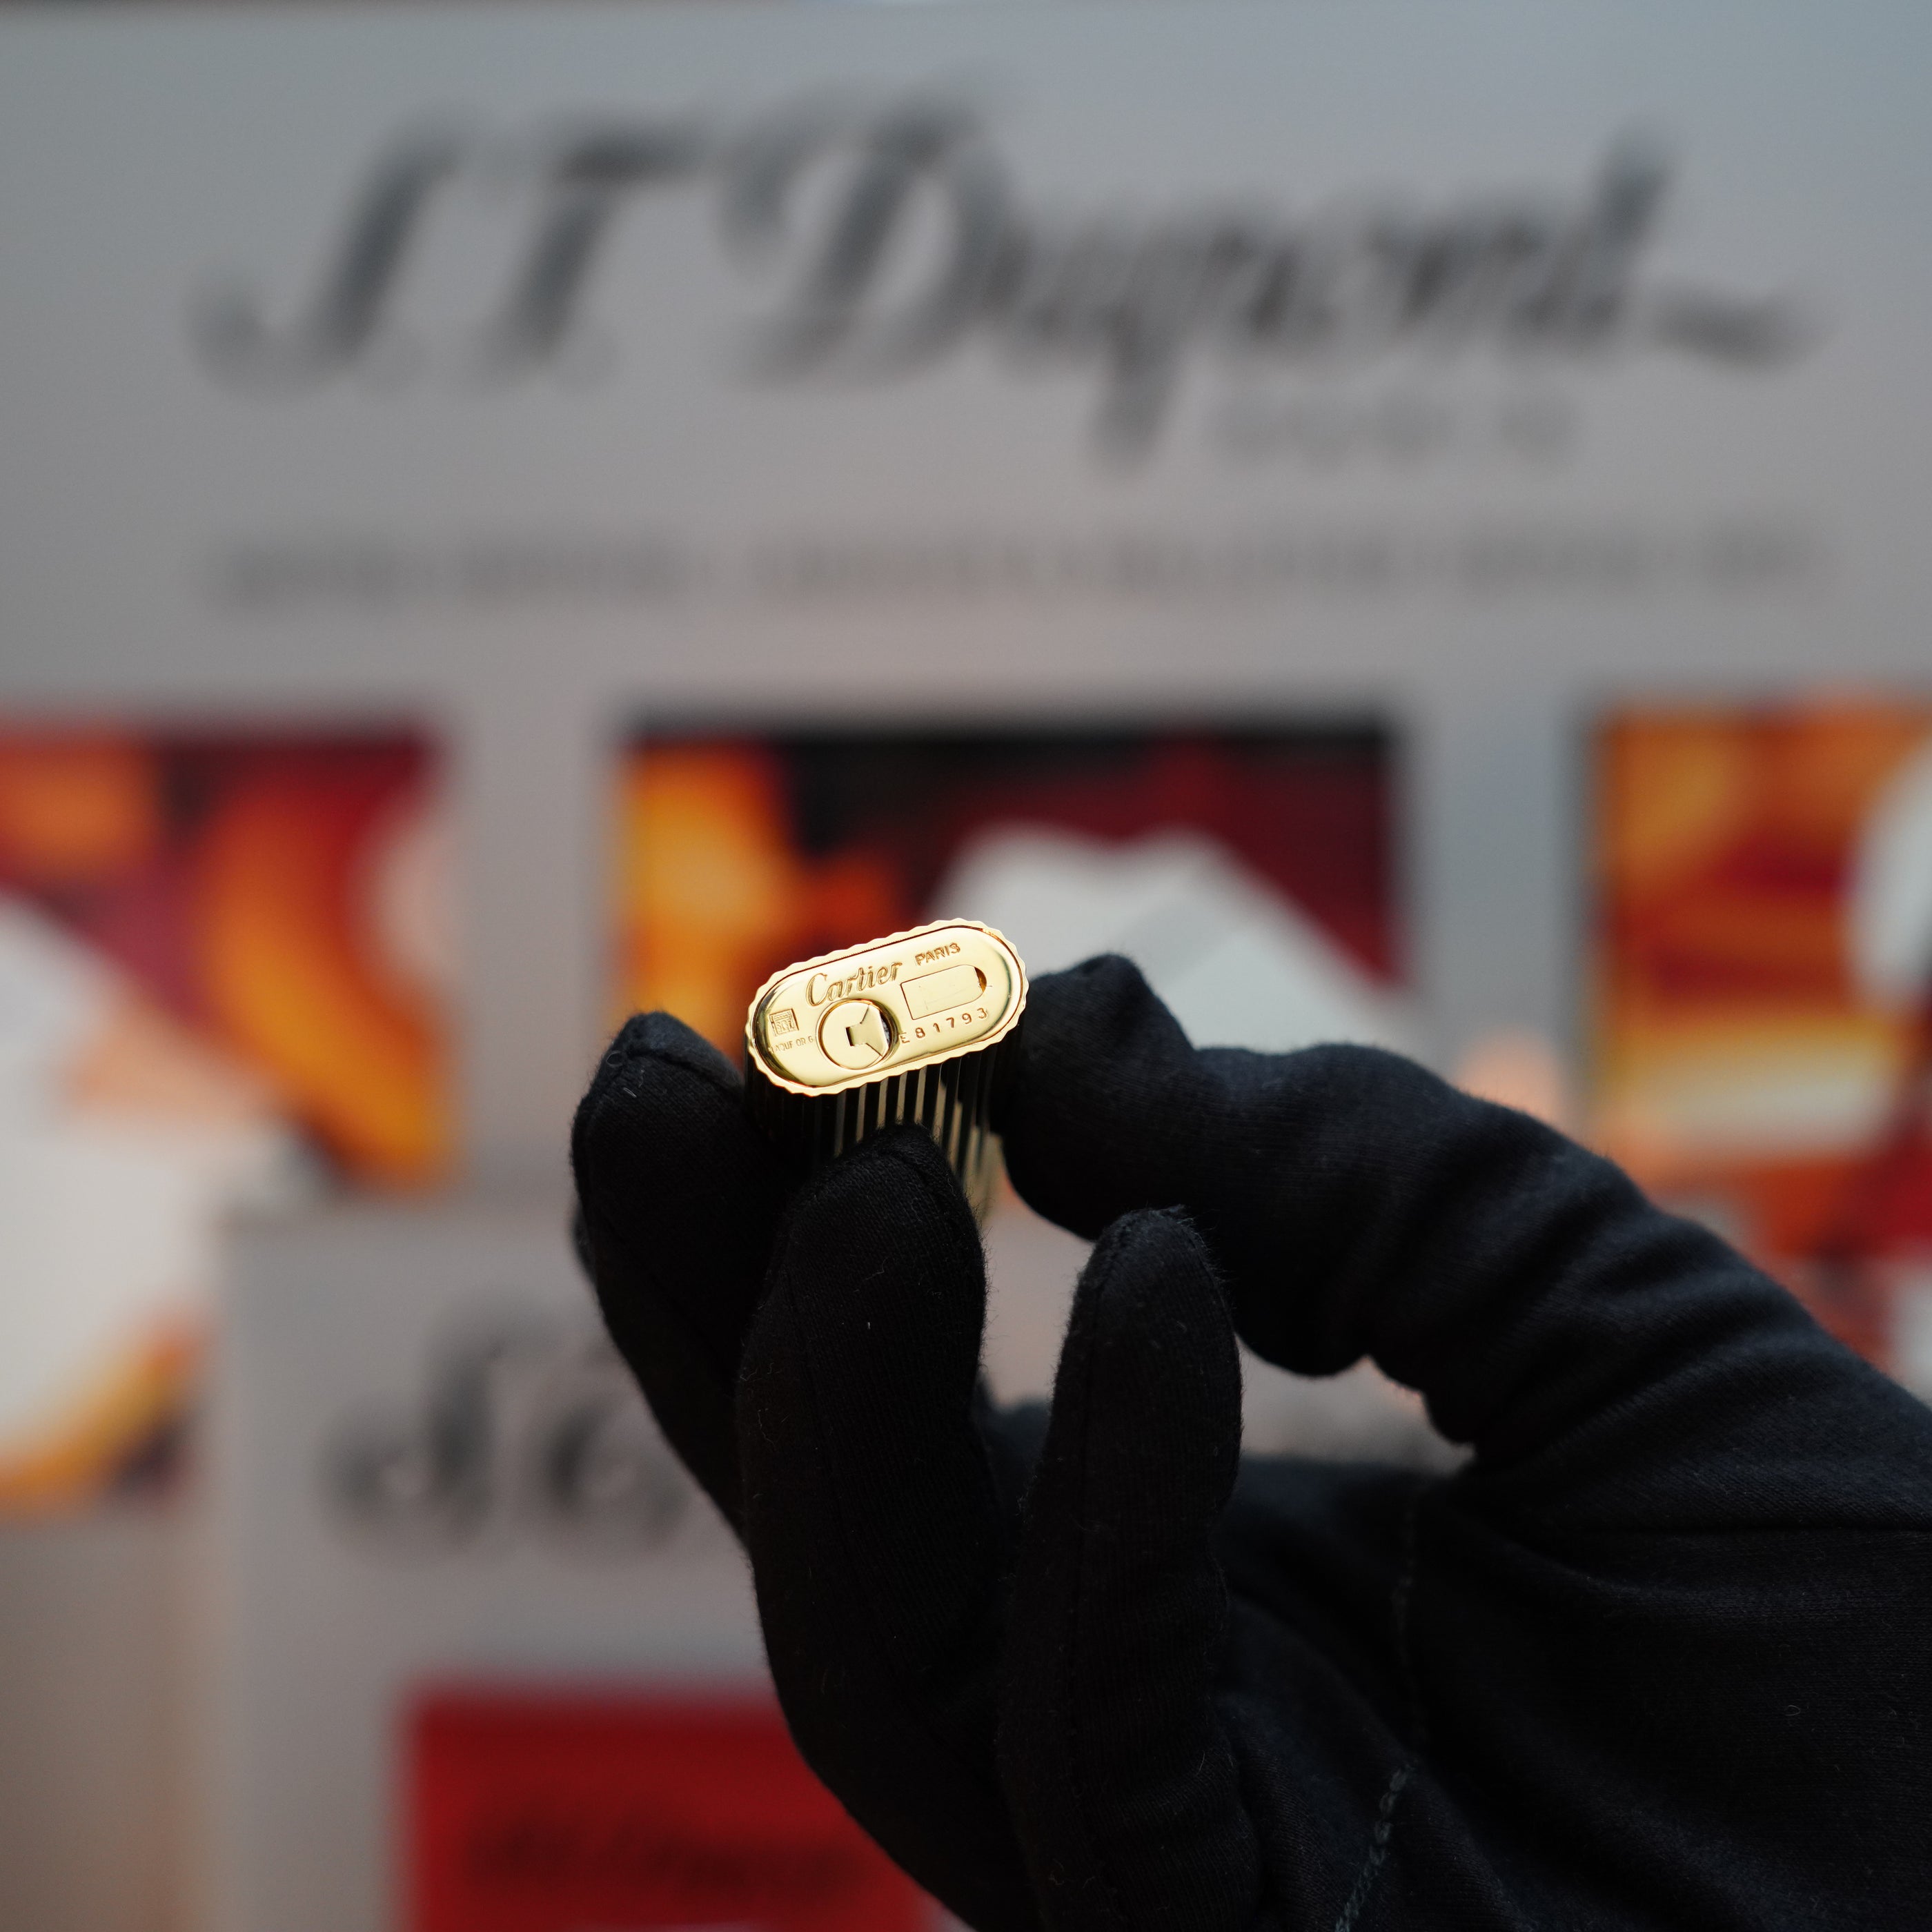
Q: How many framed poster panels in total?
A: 3